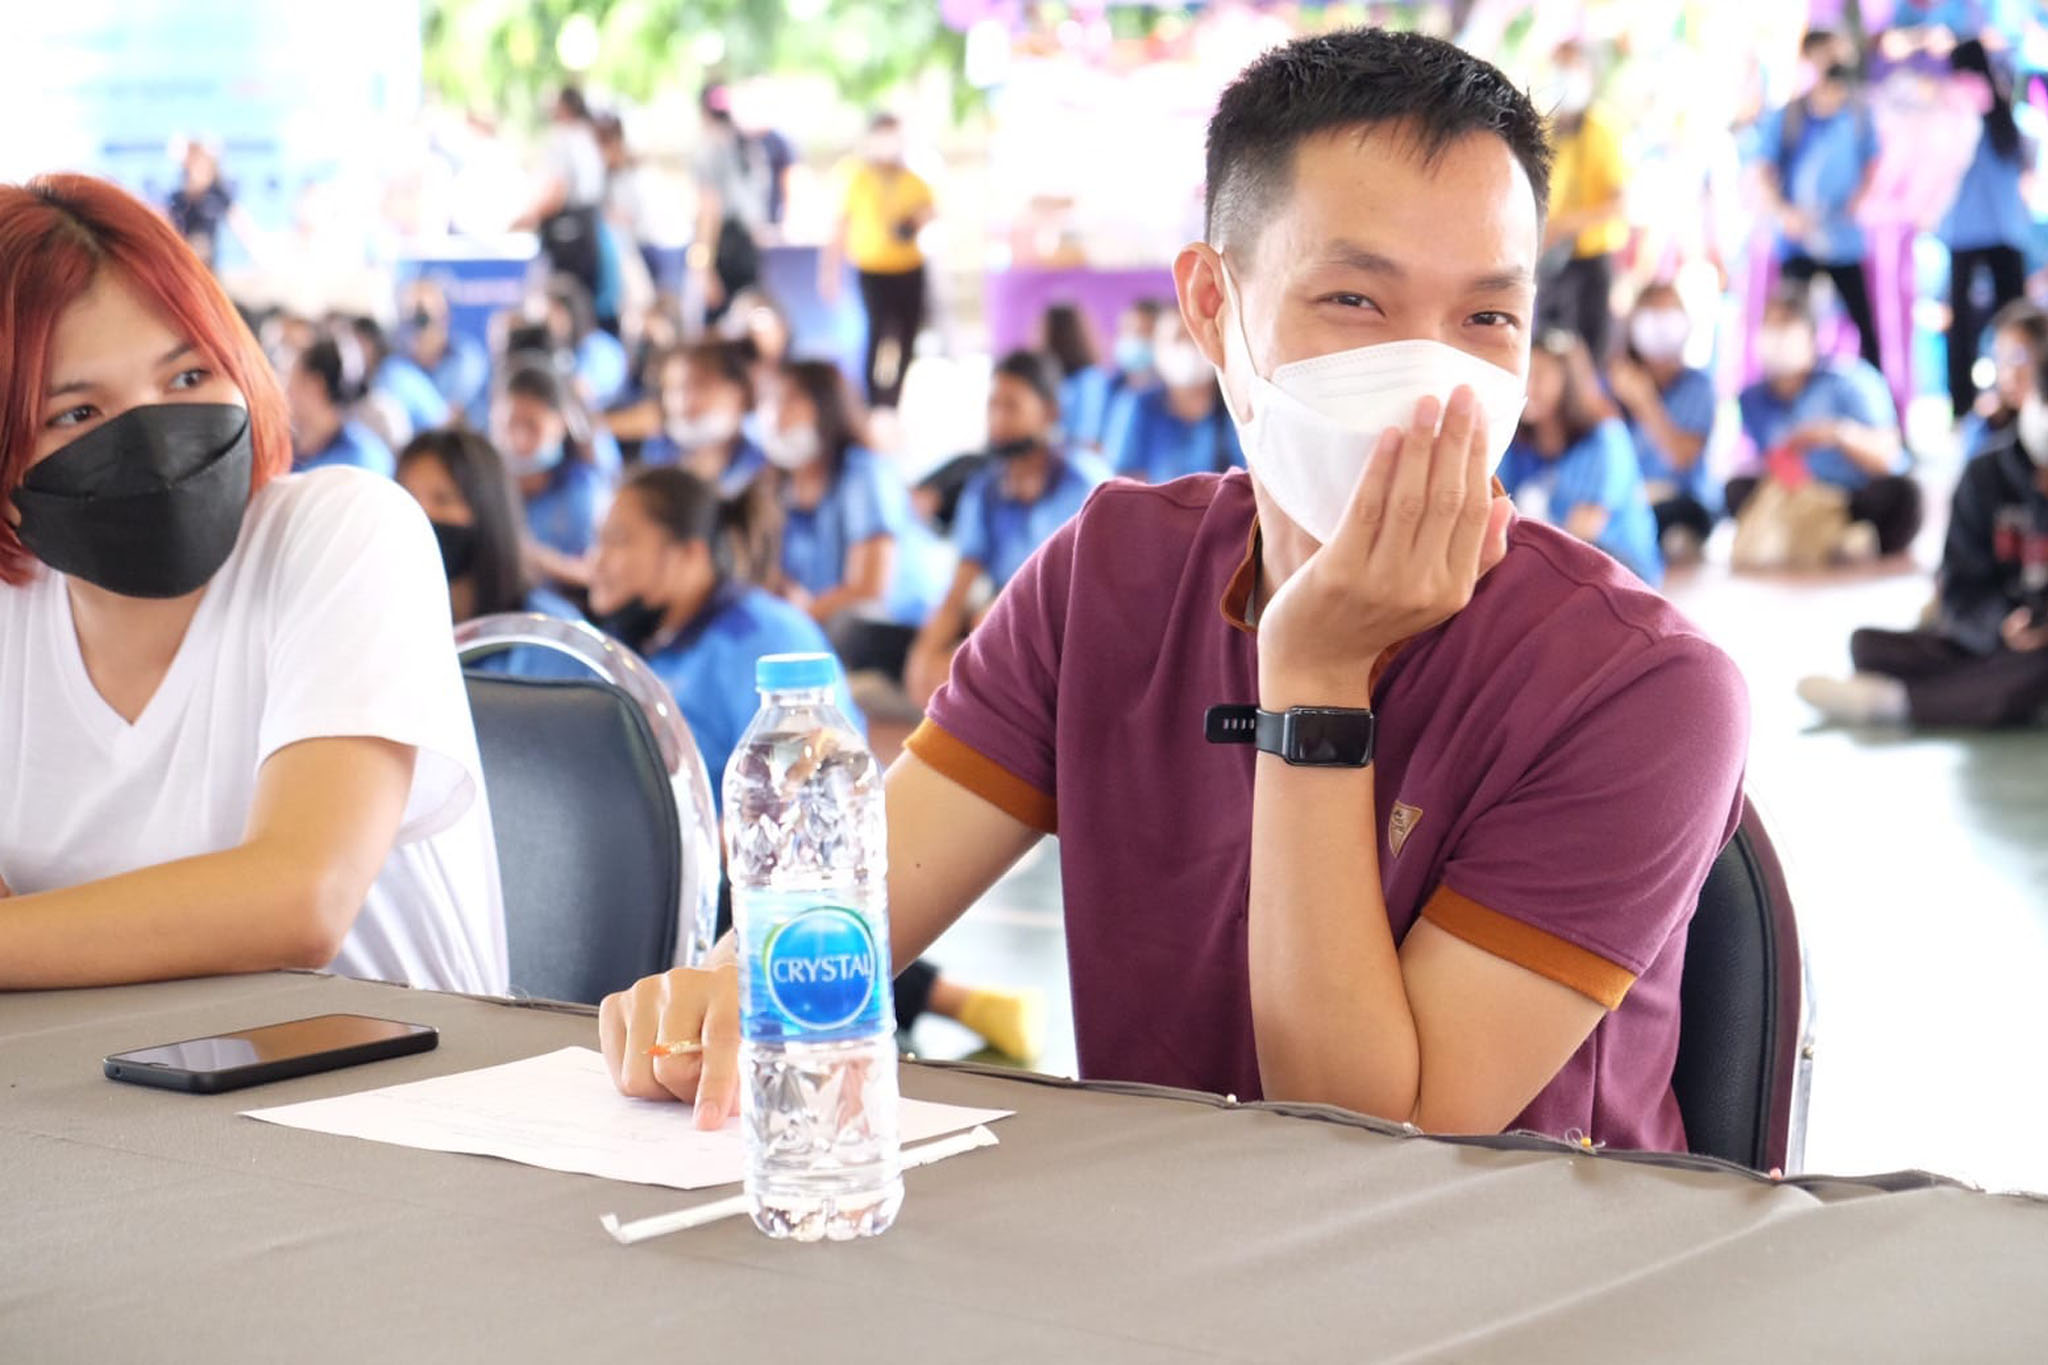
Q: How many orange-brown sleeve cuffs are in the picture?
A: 2